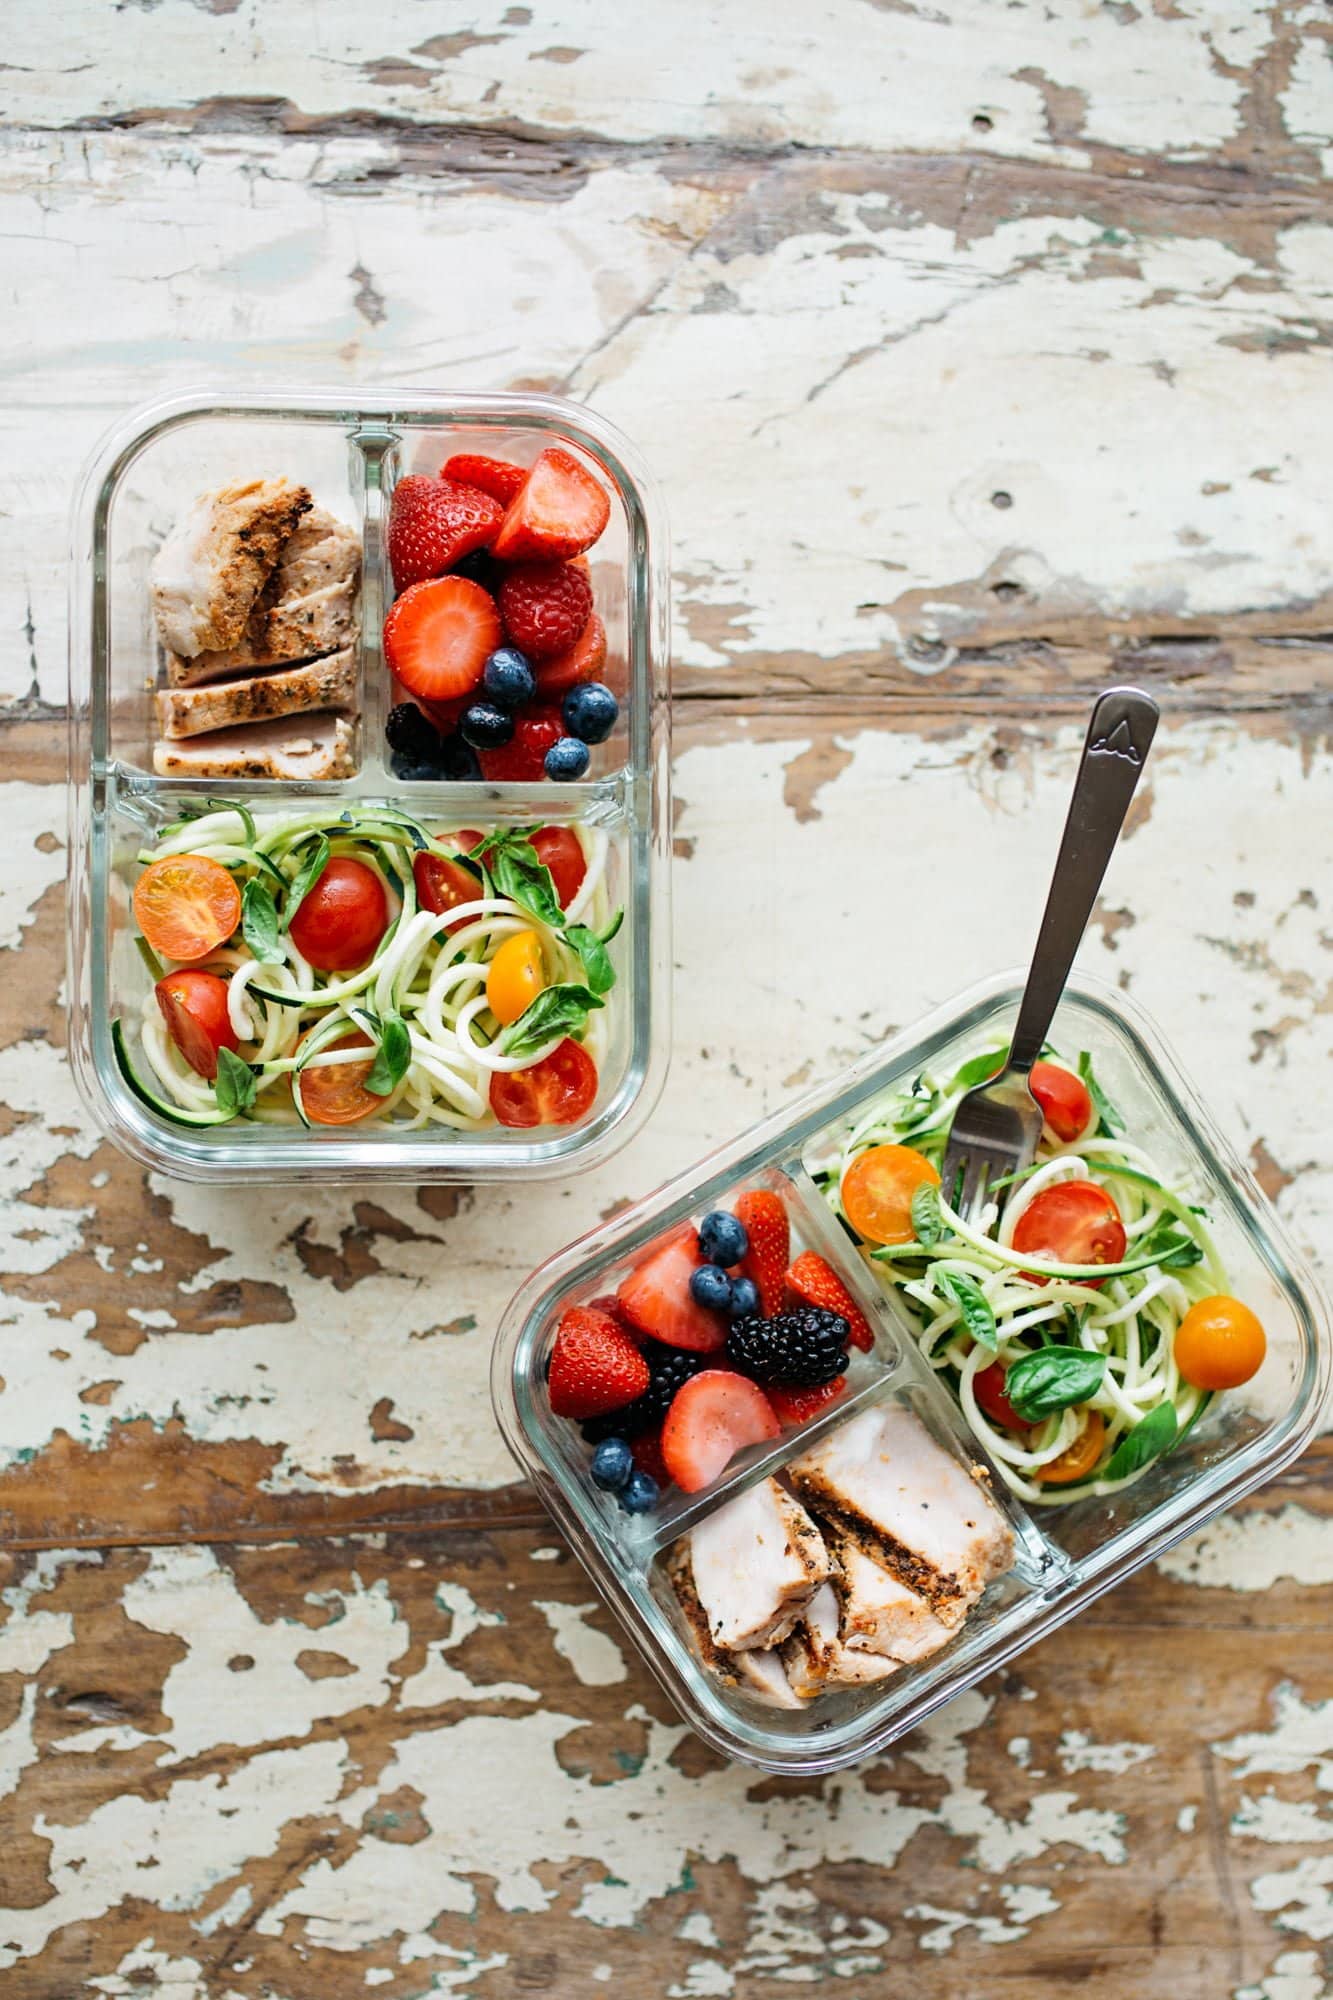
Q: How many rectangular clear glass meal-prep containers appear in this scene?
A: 2